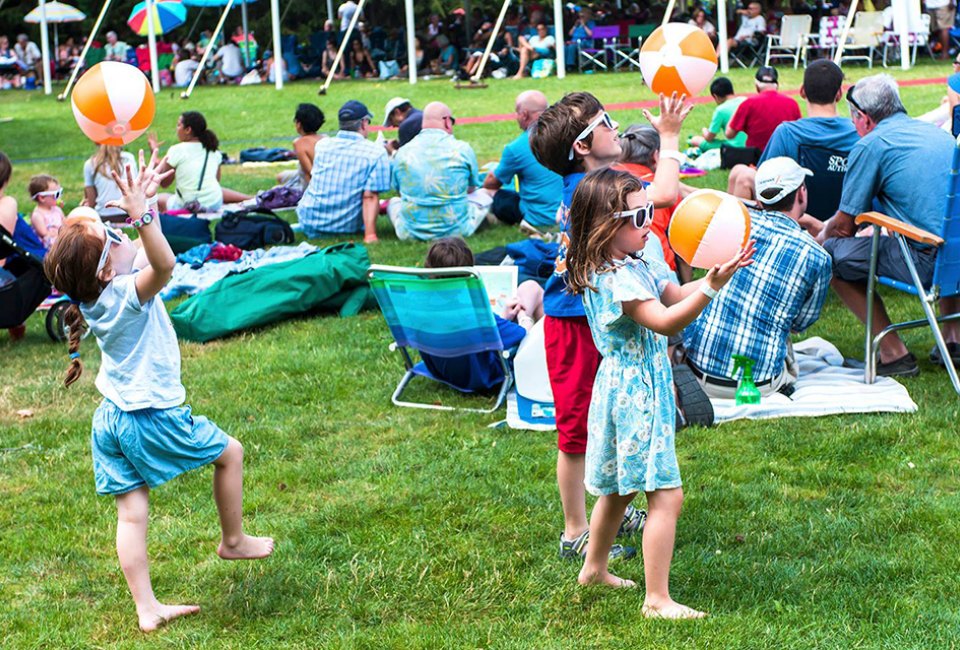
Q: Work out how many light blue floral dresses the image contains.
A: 1